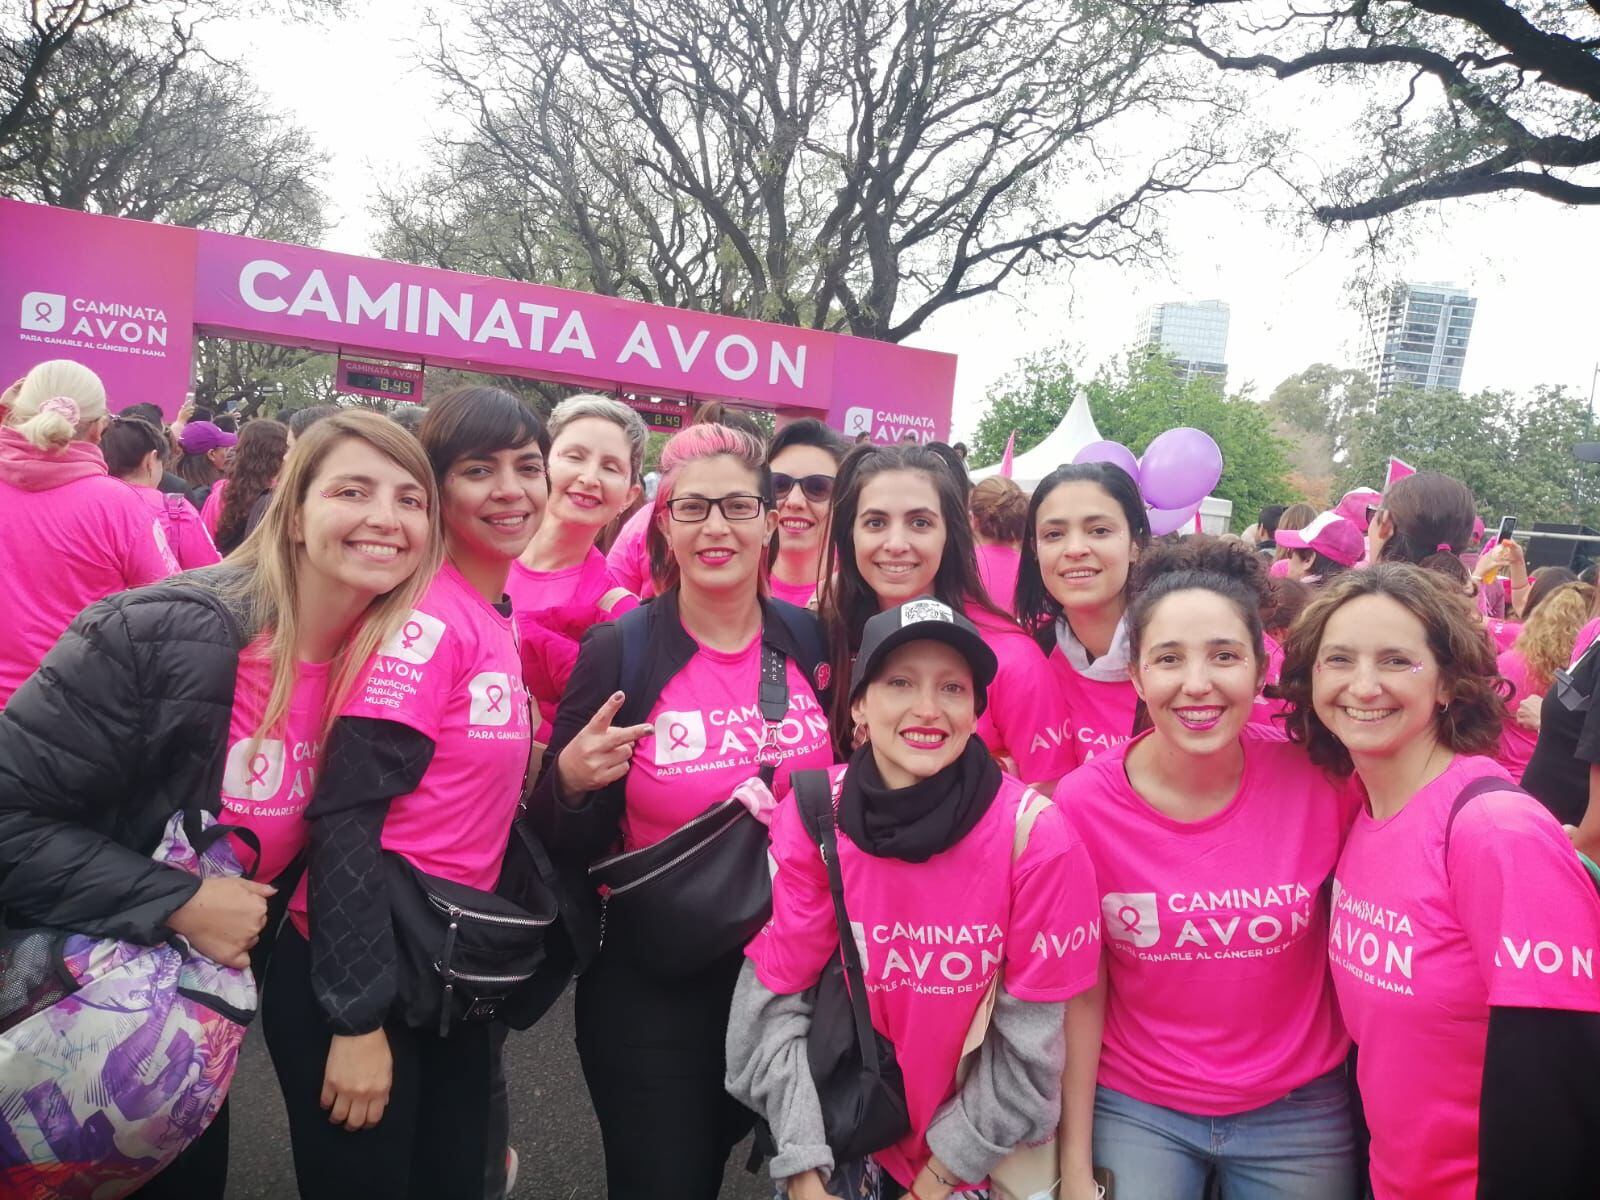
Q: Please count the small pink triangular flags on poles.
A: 2